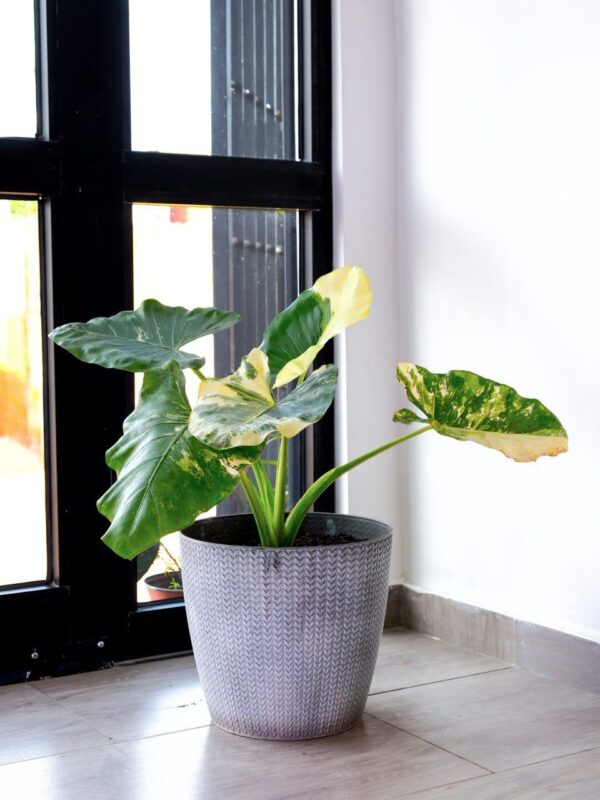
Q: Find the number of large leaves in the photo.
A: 5